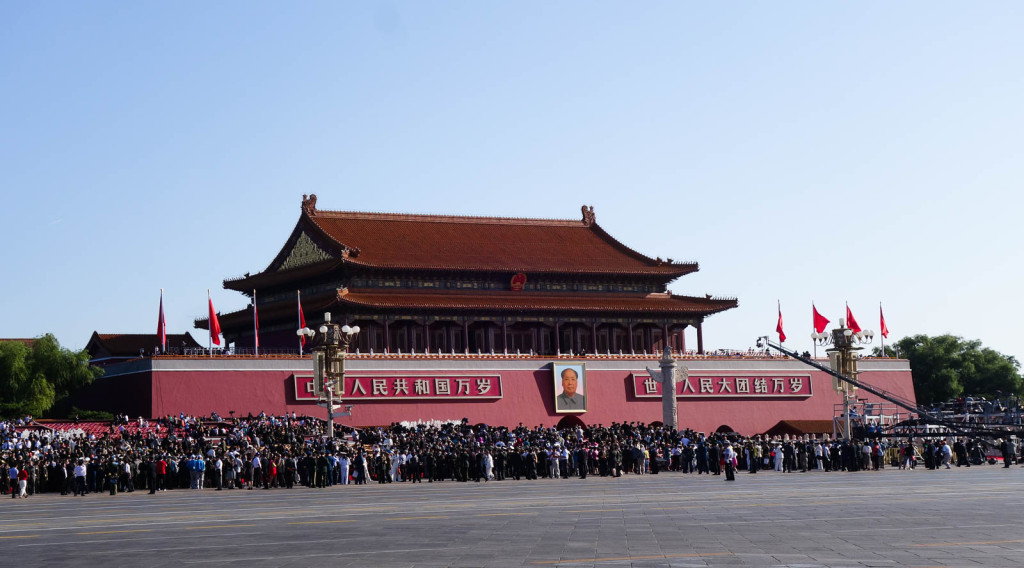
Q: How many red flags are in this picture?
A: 8